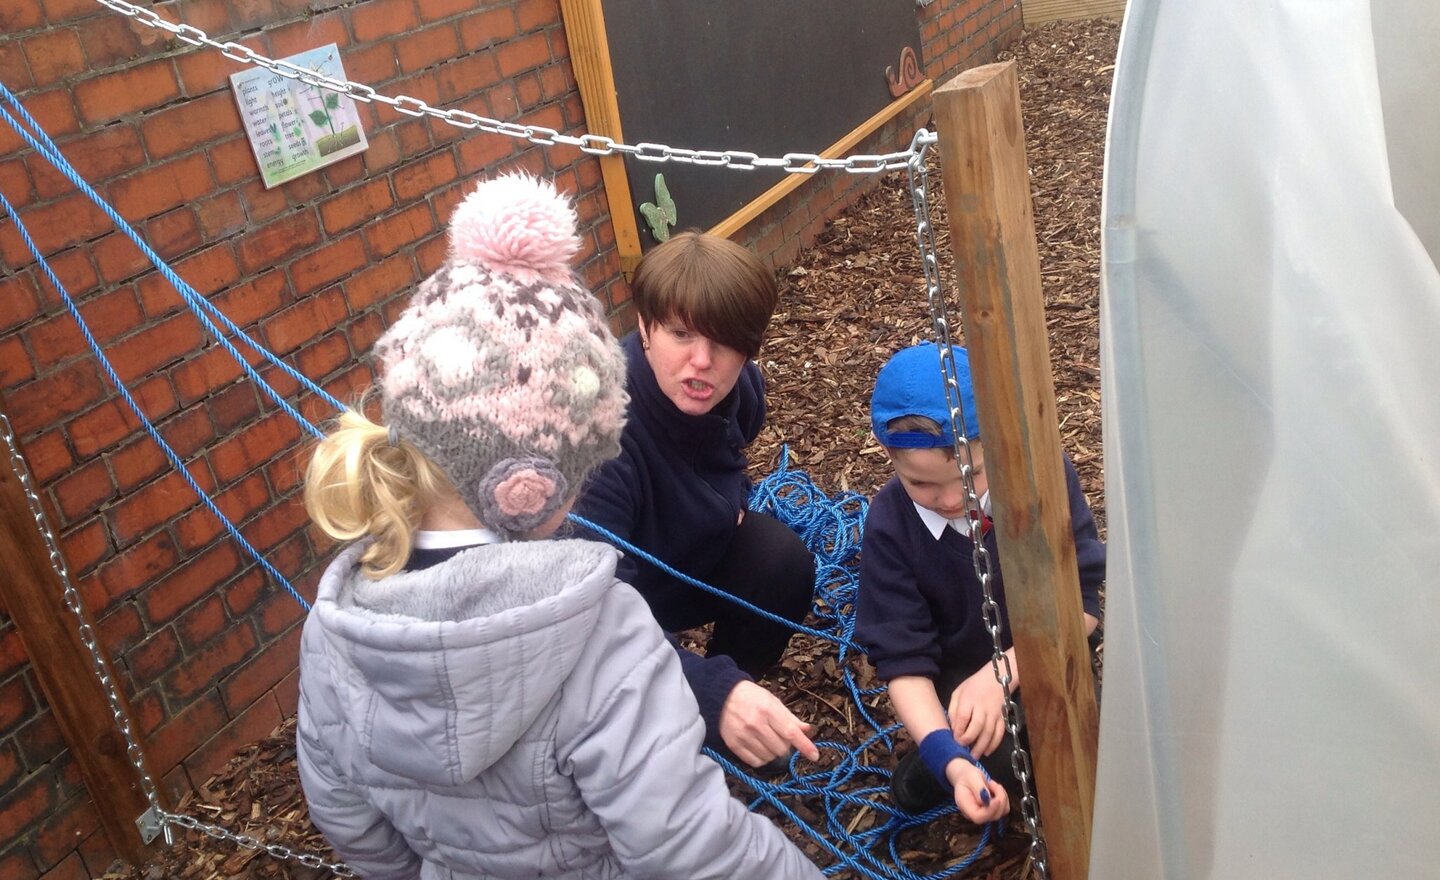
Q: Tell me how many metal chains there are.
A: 4